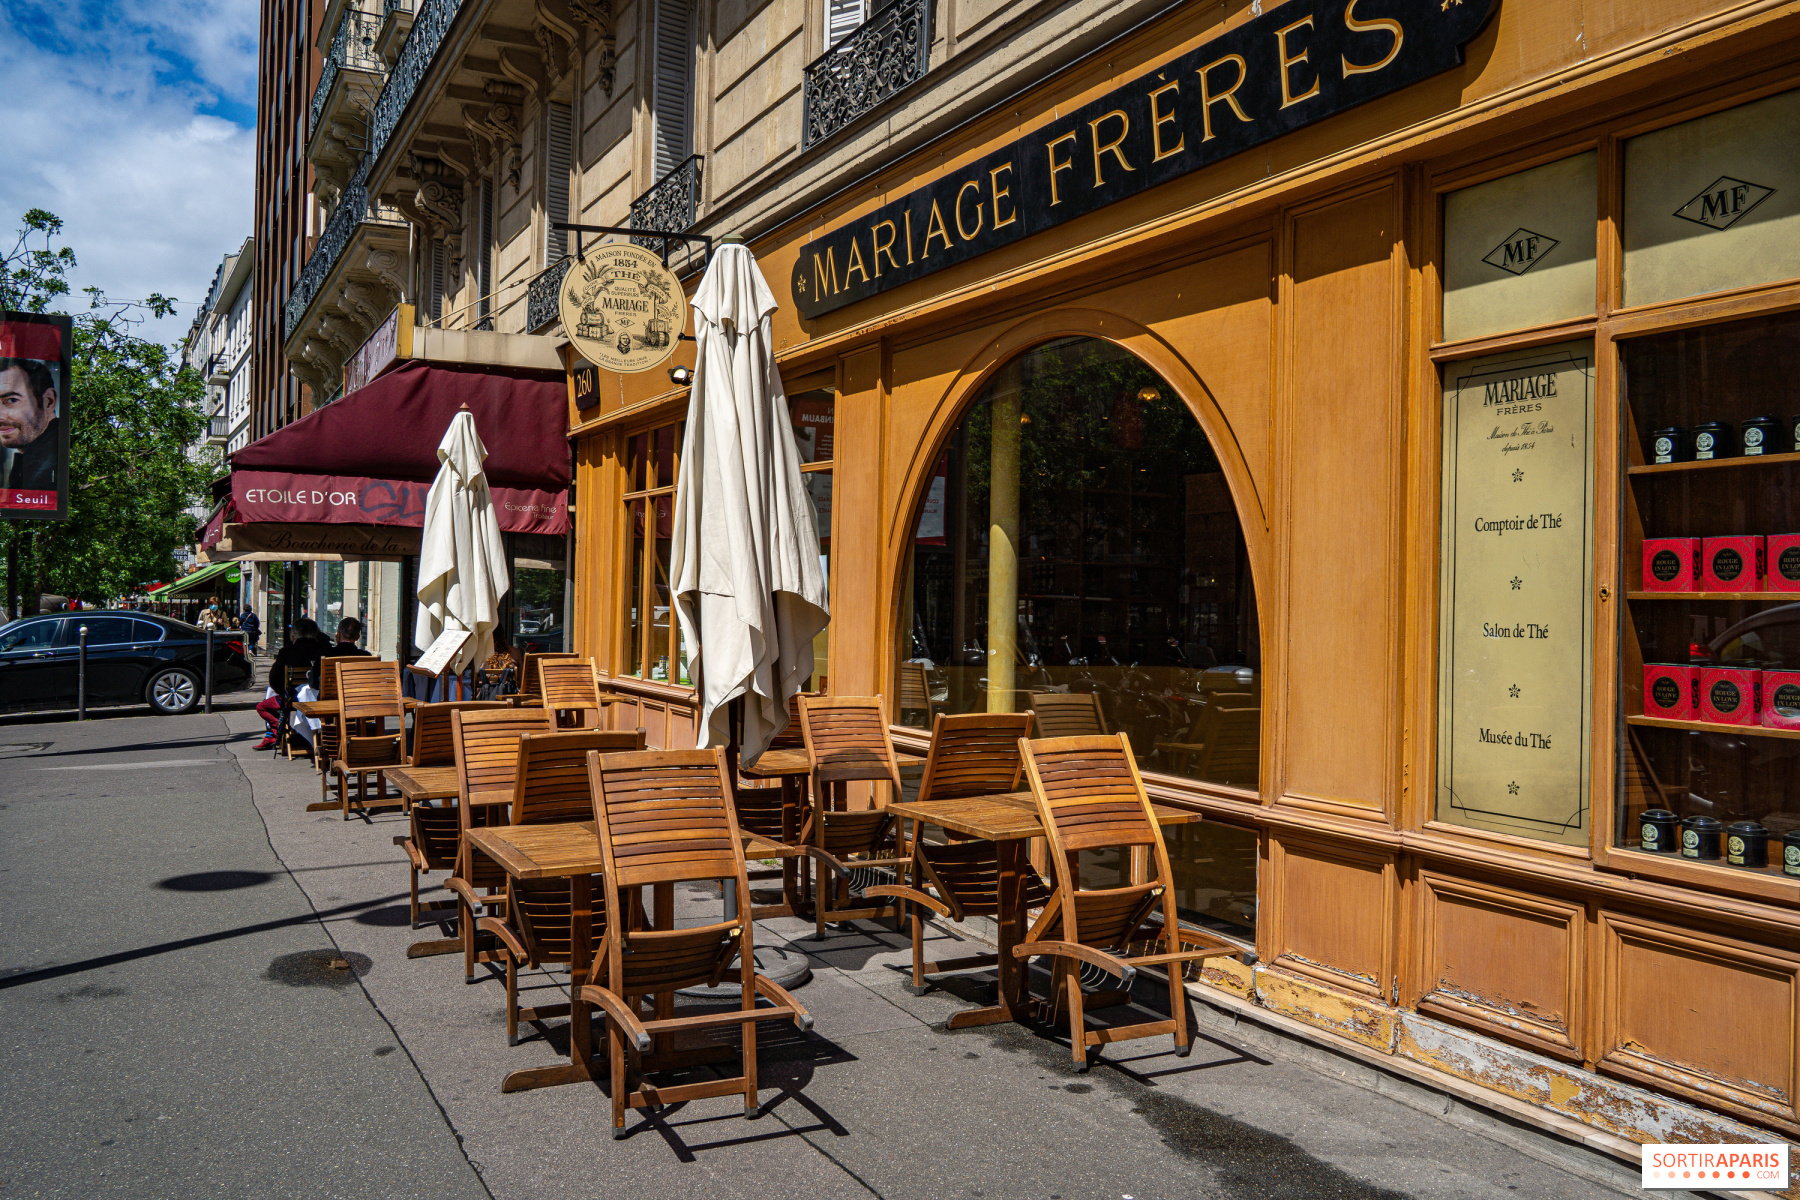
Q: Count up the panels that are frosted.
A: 3